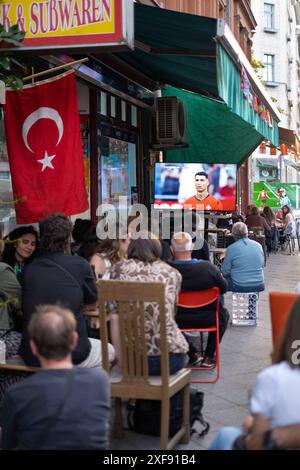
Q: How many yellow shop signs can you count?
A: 1